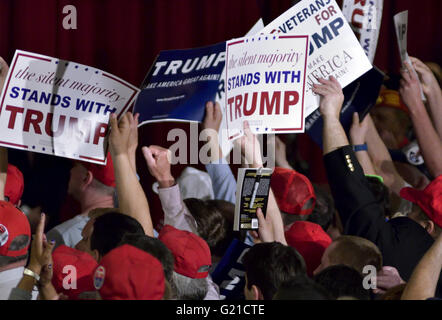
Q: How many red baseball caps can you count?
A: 9